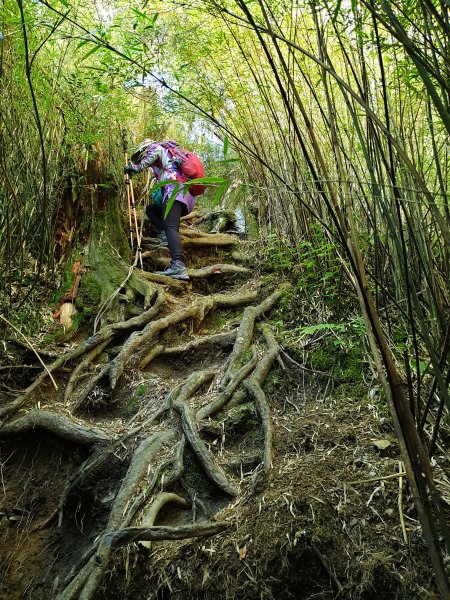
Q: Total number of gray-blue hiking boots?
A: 2